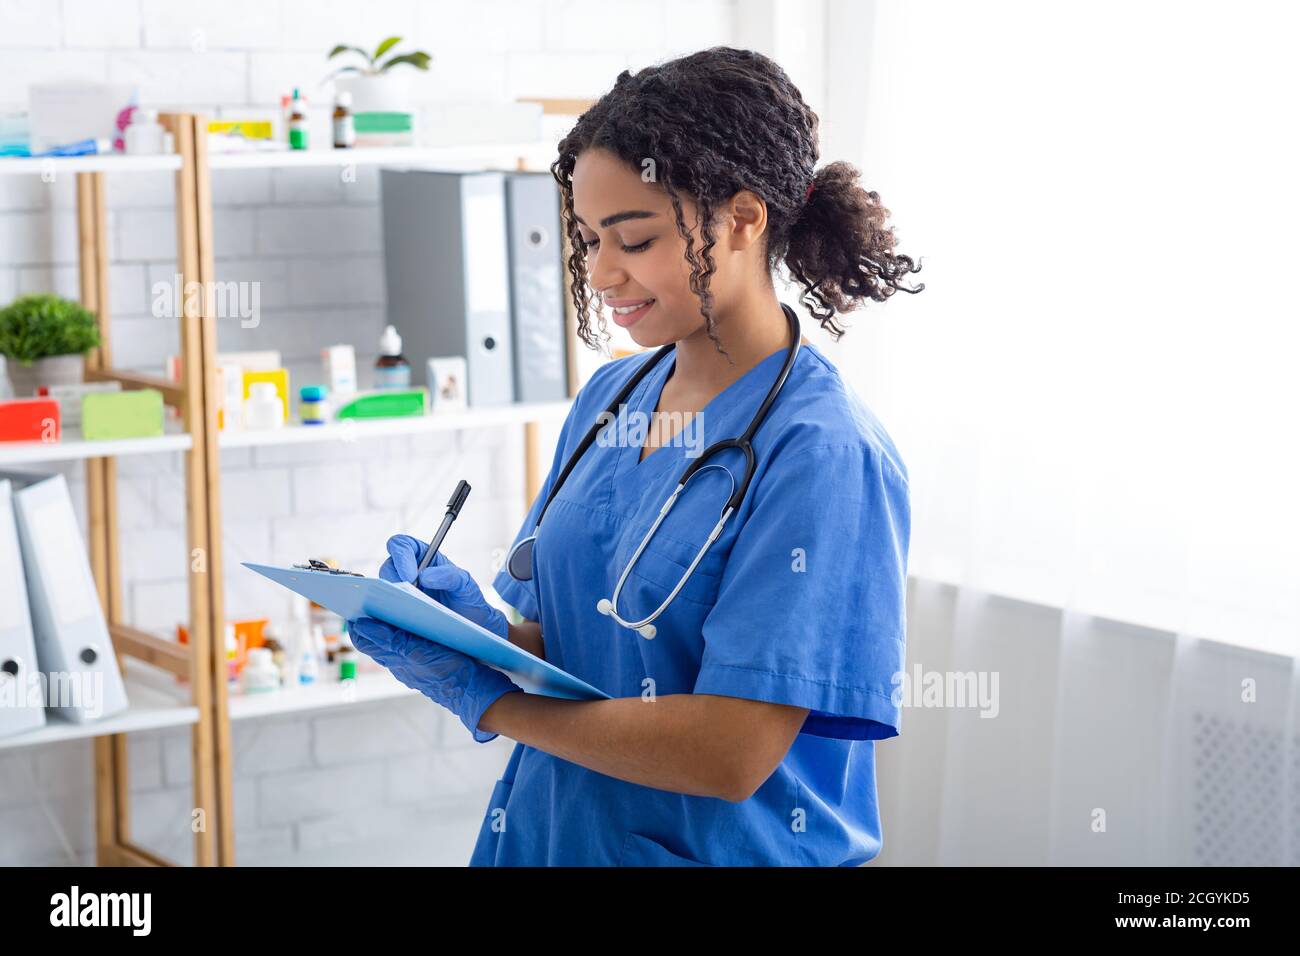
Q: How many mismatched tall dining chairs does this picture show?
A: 0